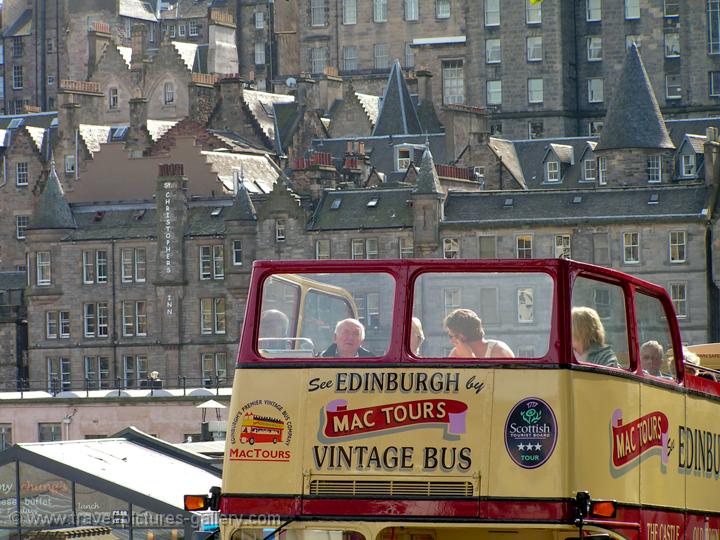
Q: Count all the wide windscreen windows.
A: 2